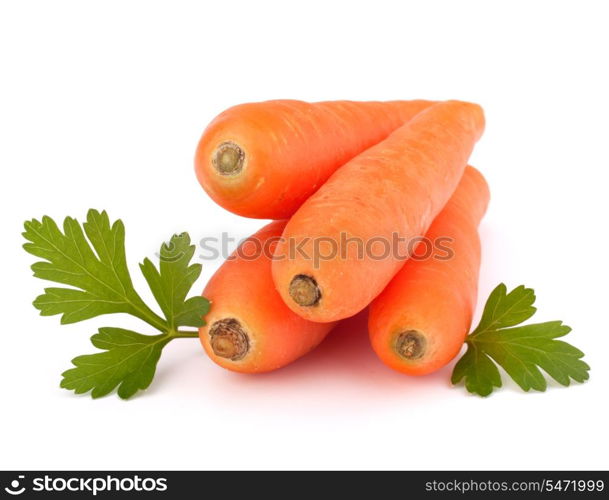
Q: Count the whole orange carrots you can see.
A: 4